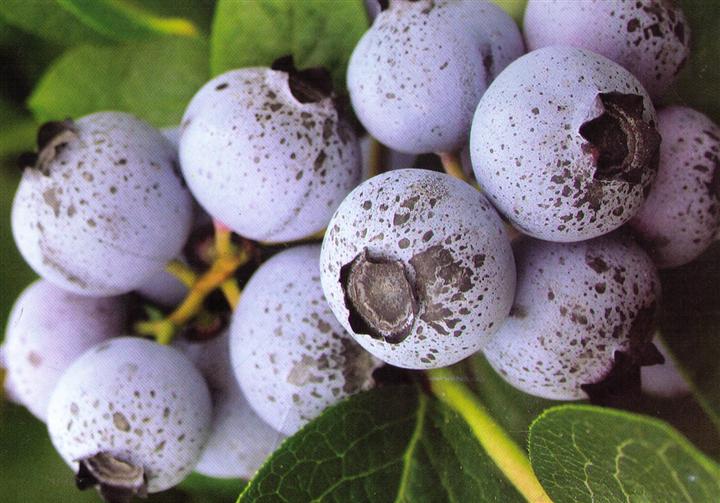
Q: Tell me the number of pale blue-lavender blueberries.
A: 12